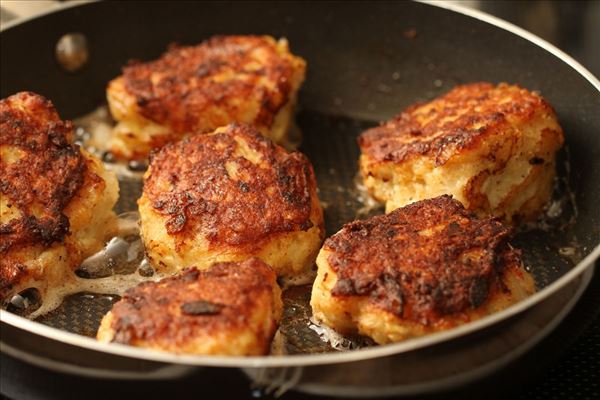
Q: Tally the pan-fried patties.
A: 6